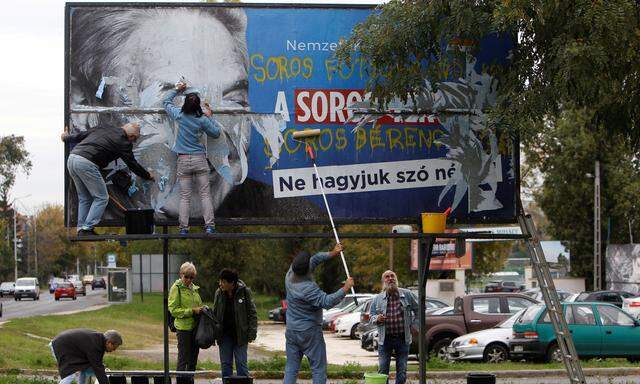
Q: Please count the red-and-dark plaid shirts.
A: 1